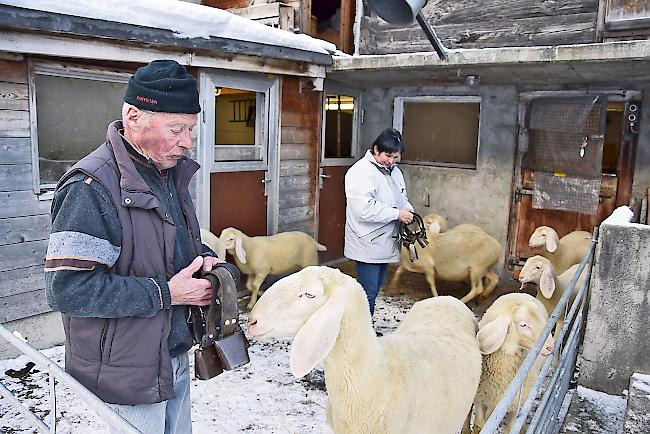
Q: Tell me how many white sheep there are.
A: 8